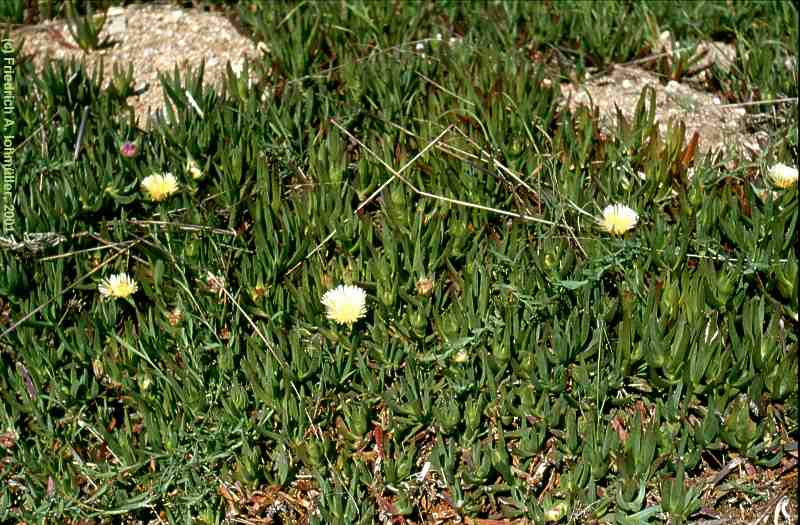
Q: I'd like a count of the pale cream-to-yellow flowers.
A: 5